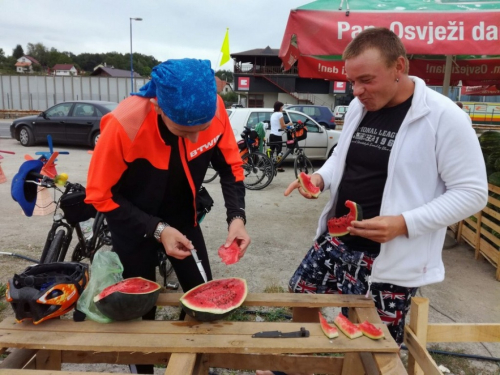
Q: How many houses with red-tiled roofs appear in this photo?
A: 3